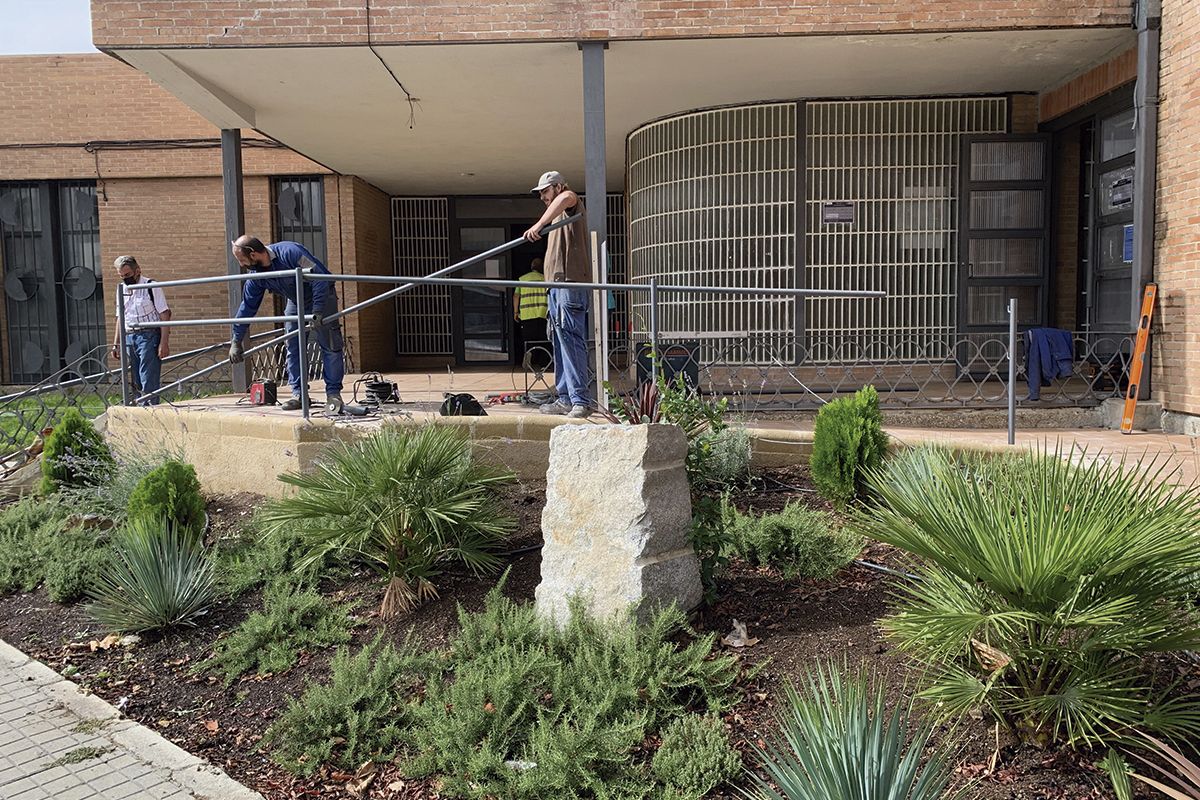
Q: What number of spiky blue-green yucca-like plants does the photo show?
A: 2